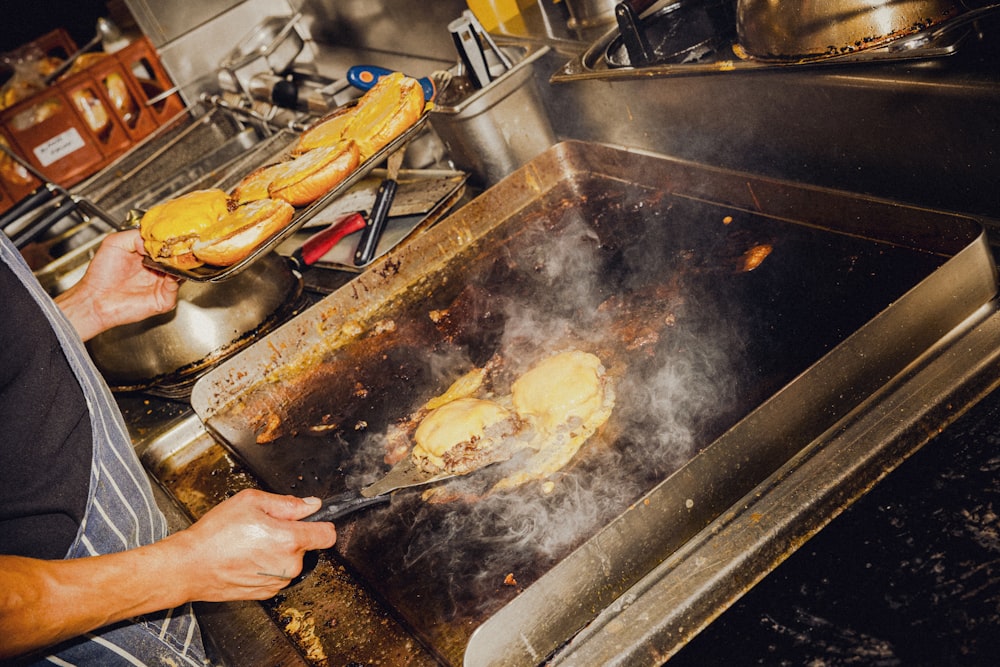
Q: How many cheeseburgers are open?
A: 3